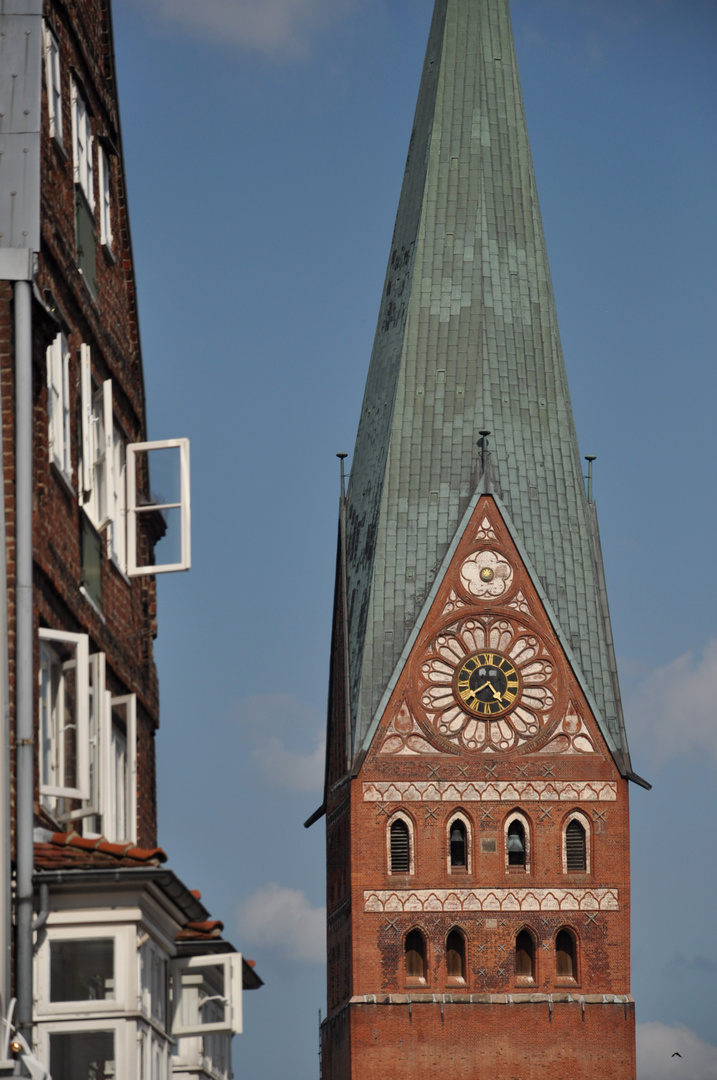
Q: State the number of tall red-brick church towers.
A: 1